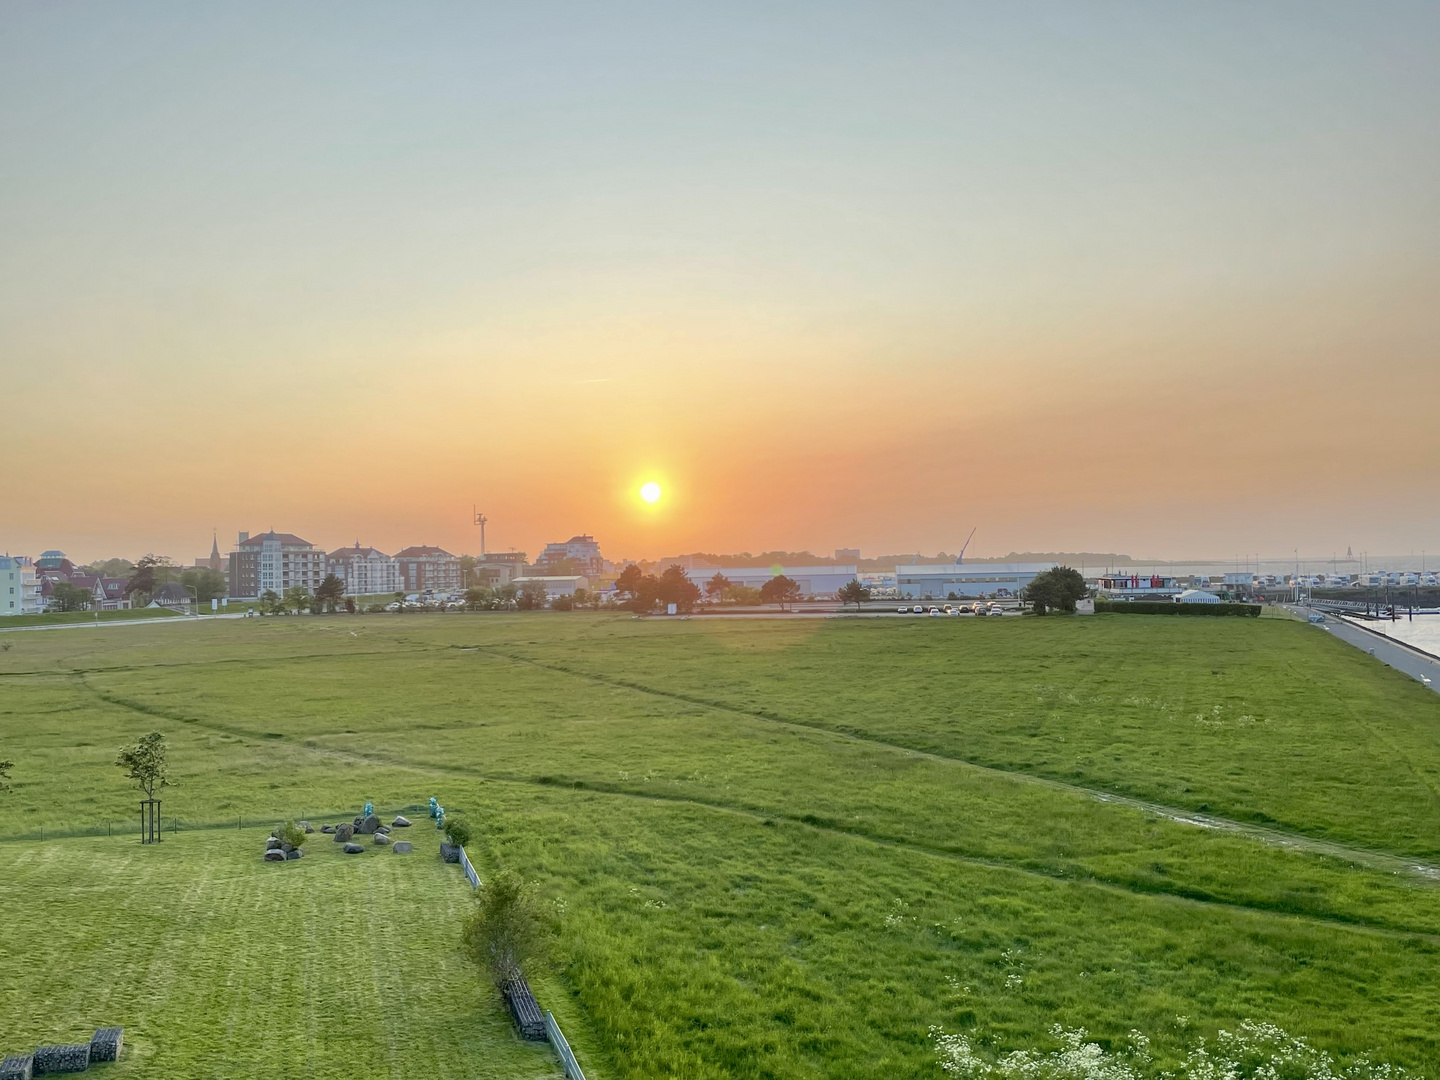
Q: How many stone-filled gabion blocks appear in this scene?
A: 5